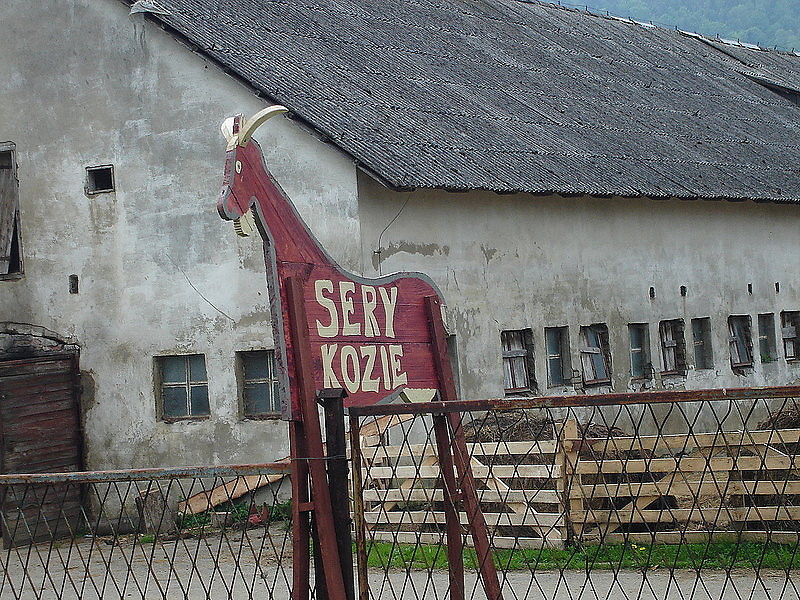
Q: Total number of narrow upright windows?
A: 9